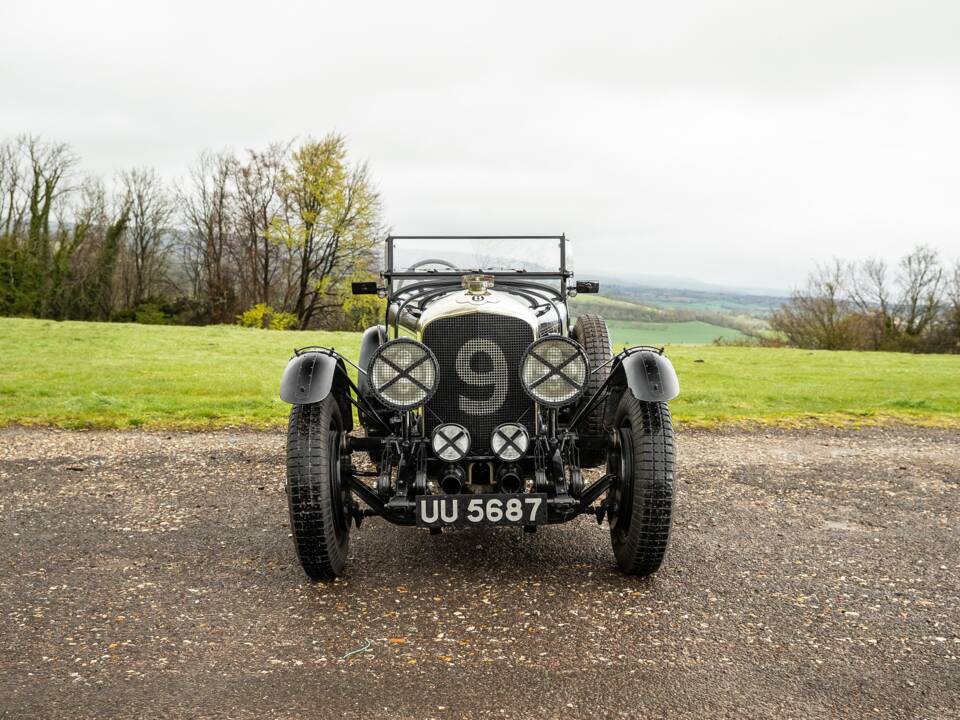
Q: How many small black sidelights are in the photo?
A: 2